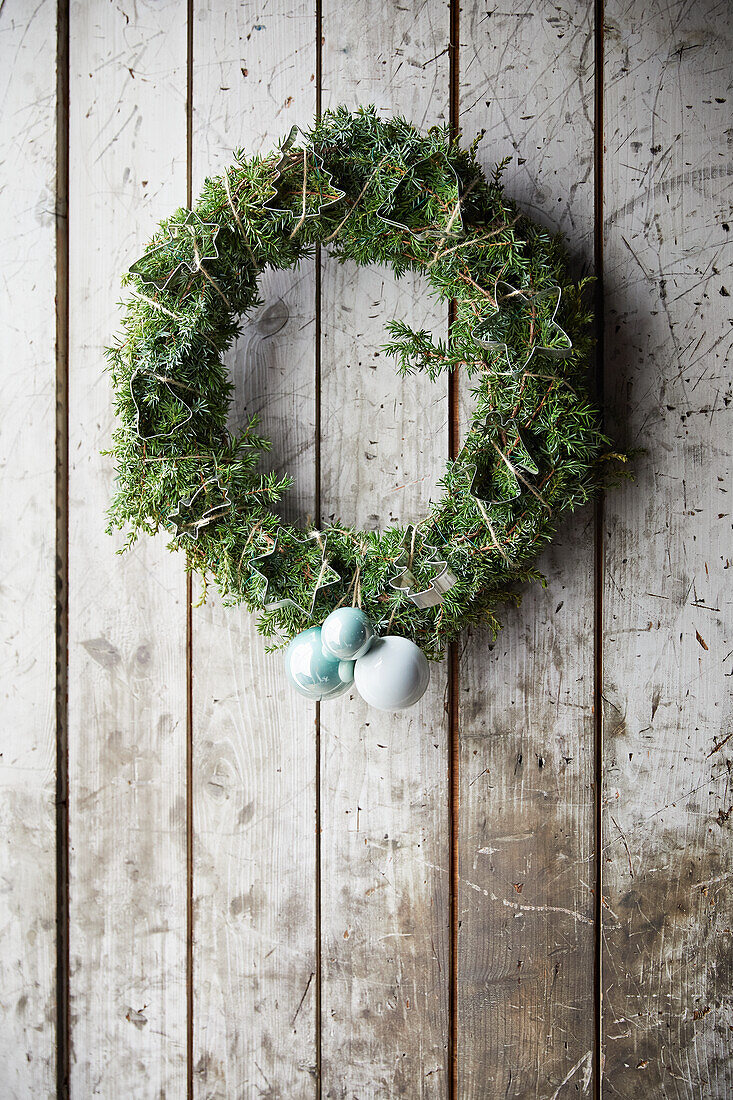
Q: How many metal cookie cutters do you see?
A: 9